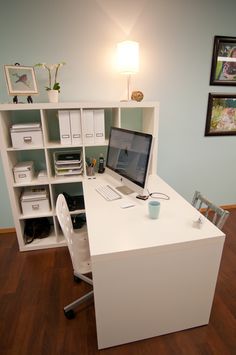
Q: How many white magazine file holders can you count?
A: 4